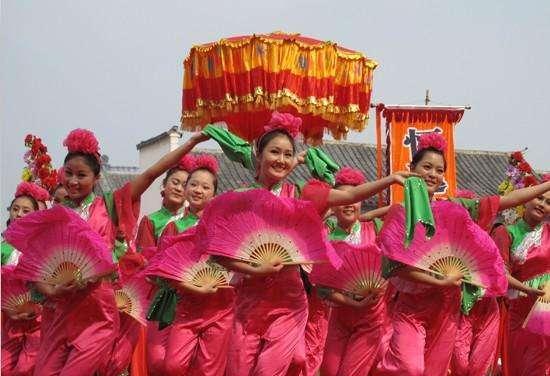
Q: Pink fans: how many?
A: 8